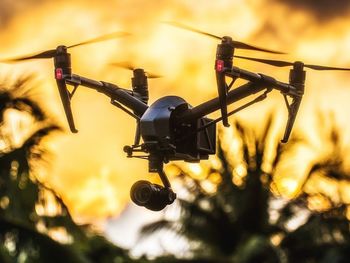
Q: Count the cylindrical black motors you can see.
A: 4